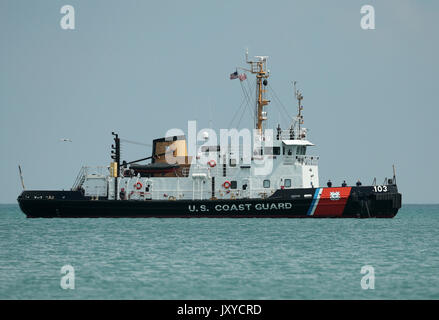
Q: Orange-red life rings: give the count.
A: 3